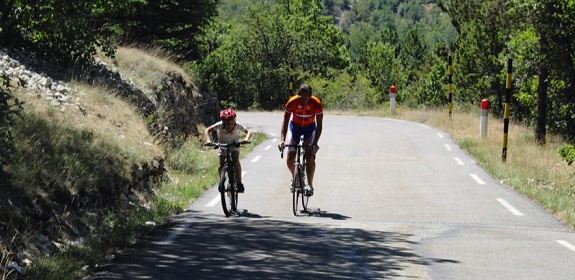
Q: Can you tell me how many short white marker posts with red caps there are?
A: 2